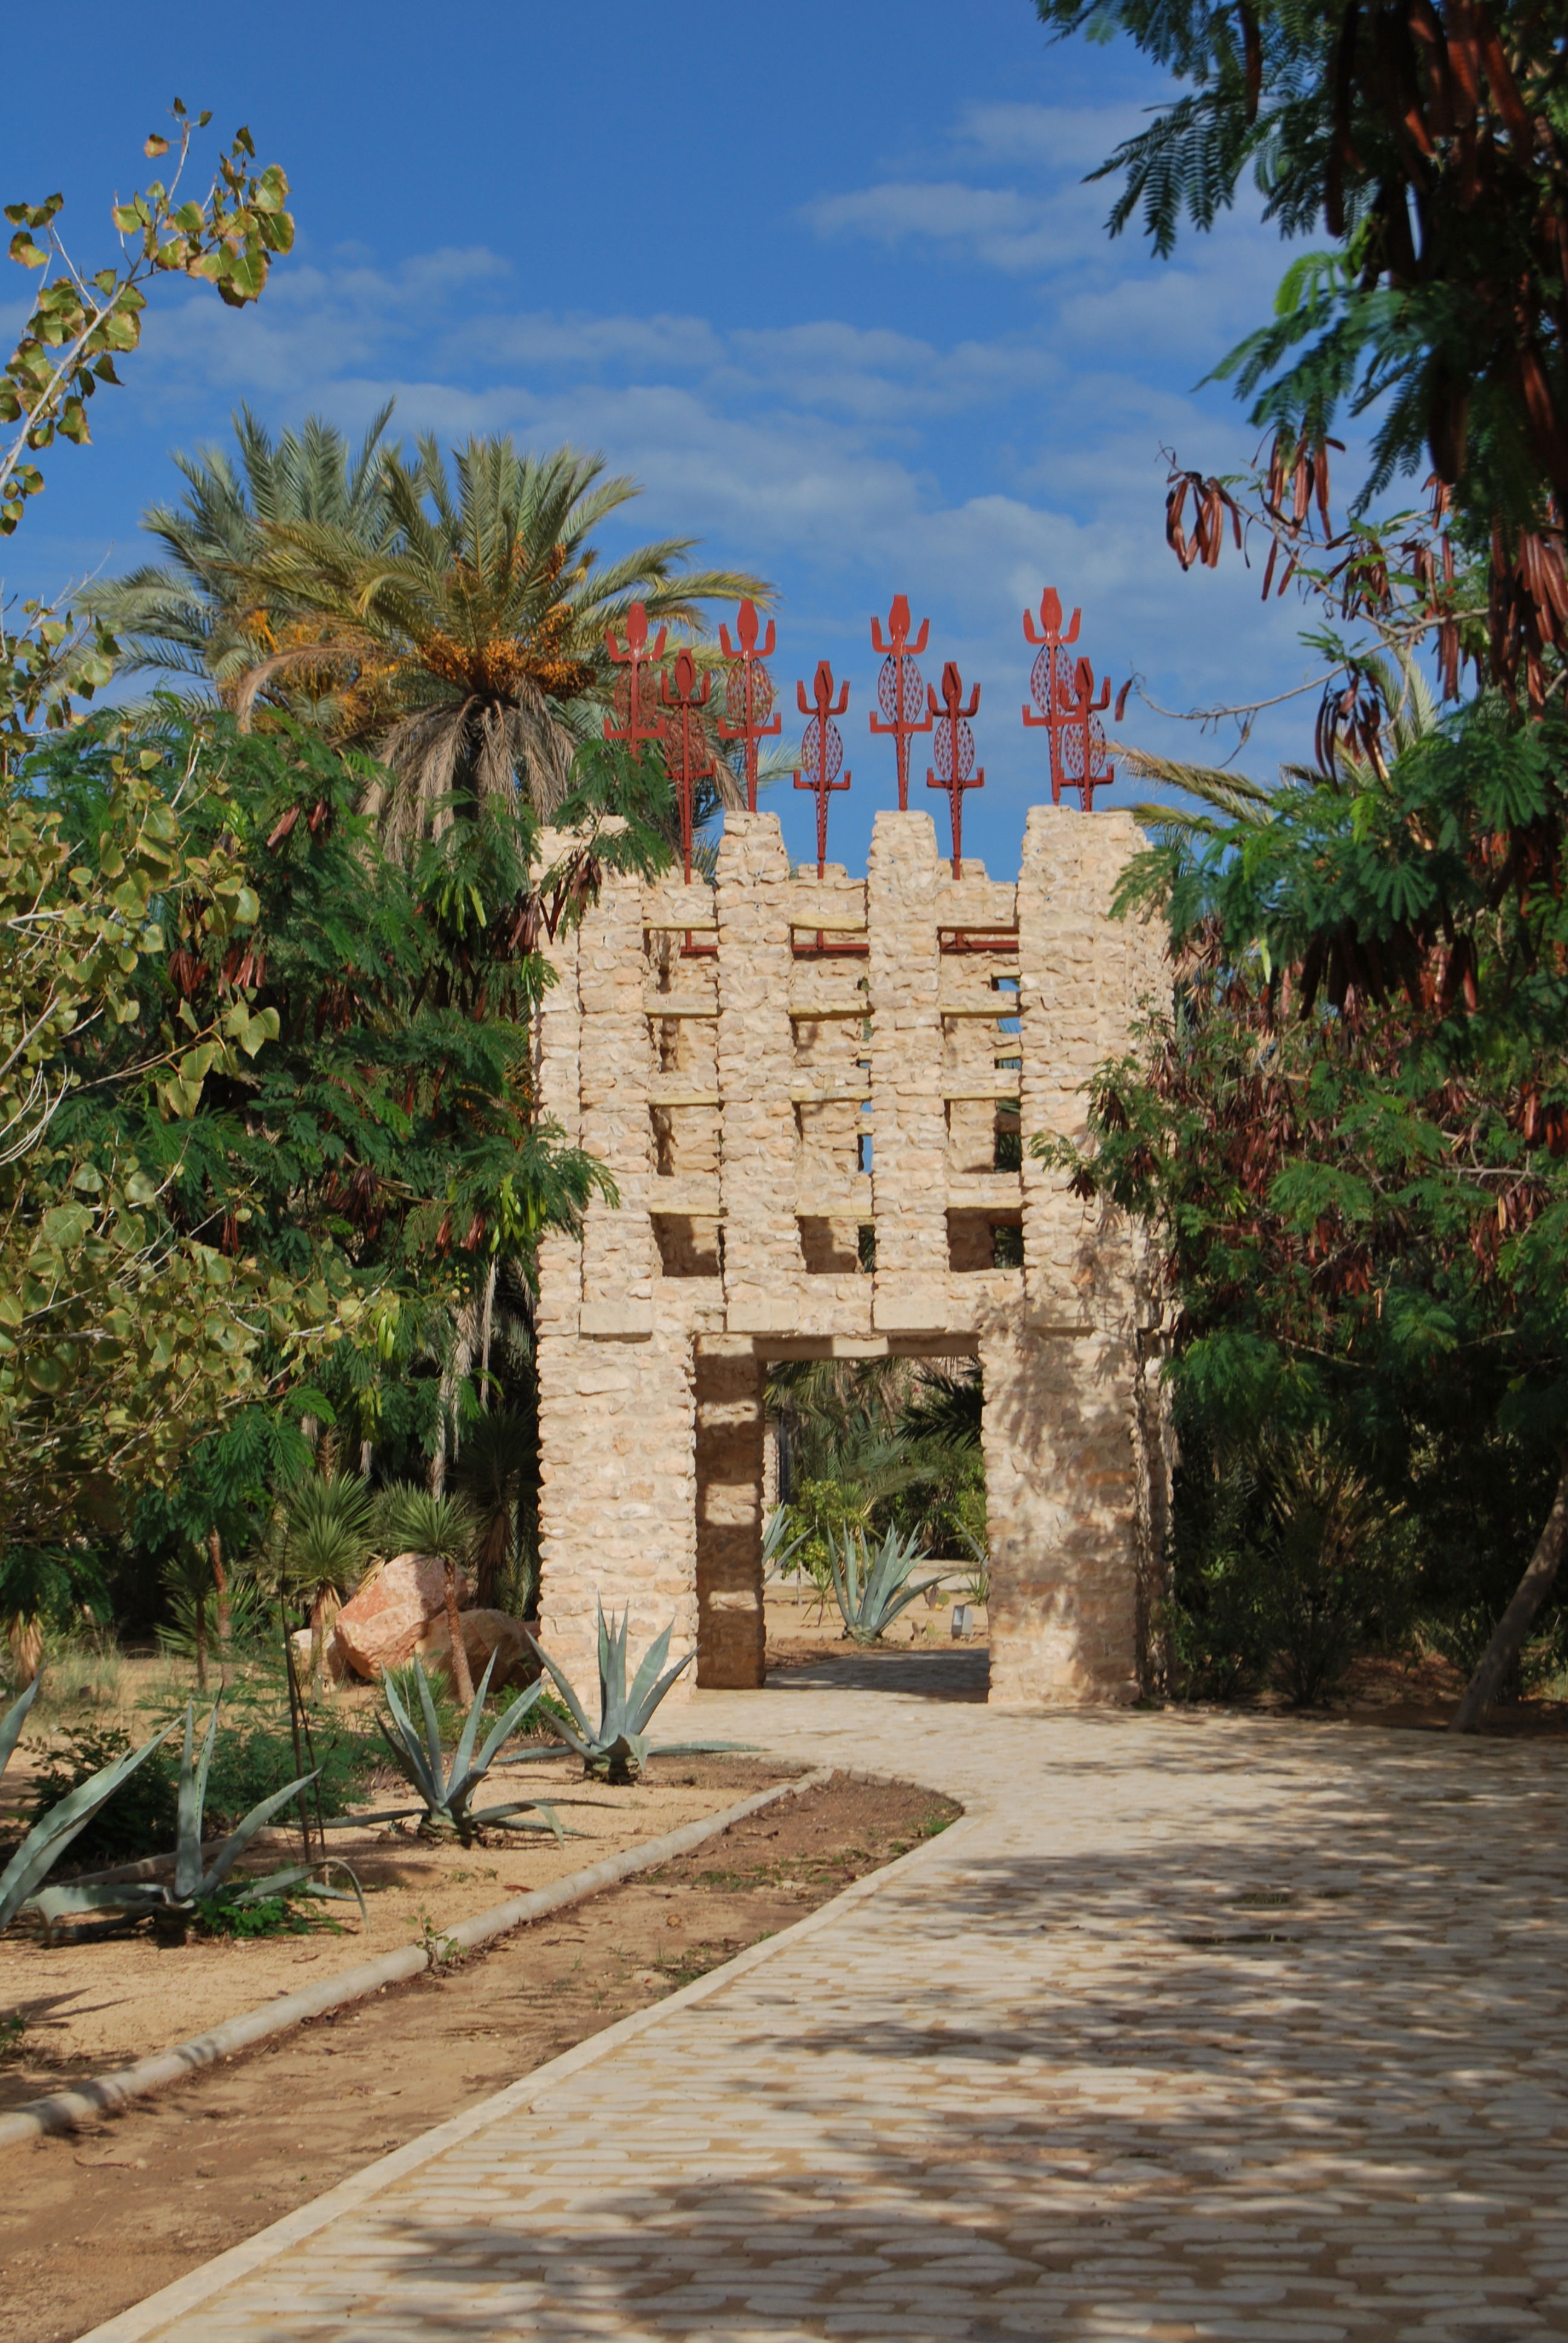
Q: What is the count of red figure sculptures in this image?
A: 8